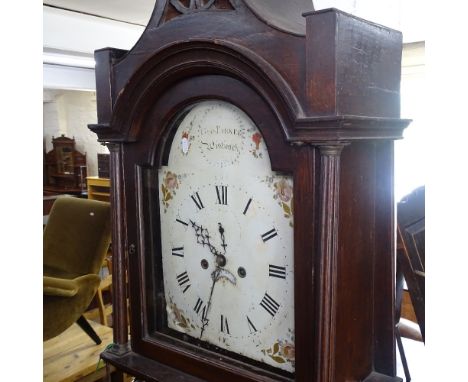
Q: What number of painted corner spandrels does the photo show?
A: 4